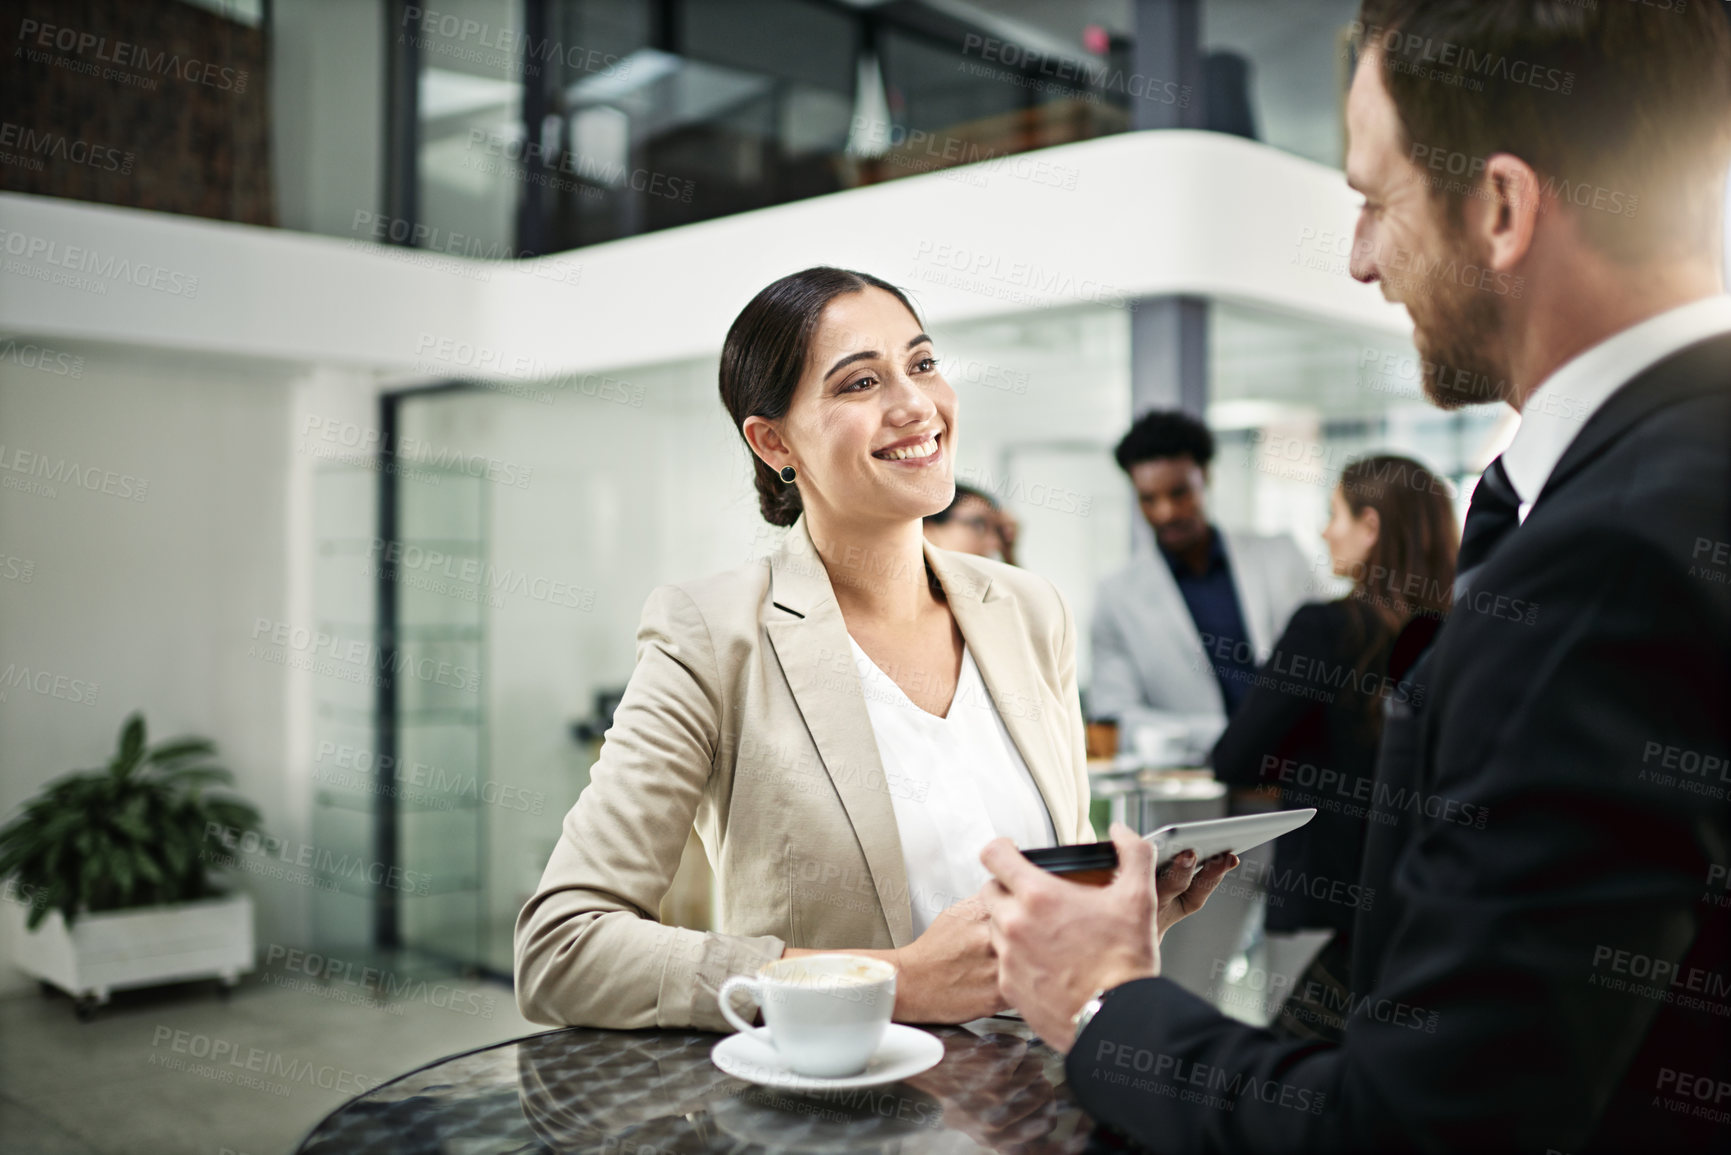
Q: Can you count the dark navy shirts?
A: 1